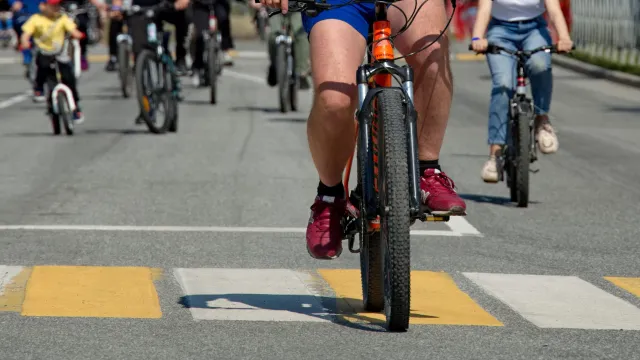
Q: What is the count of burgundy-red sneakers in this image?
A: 2